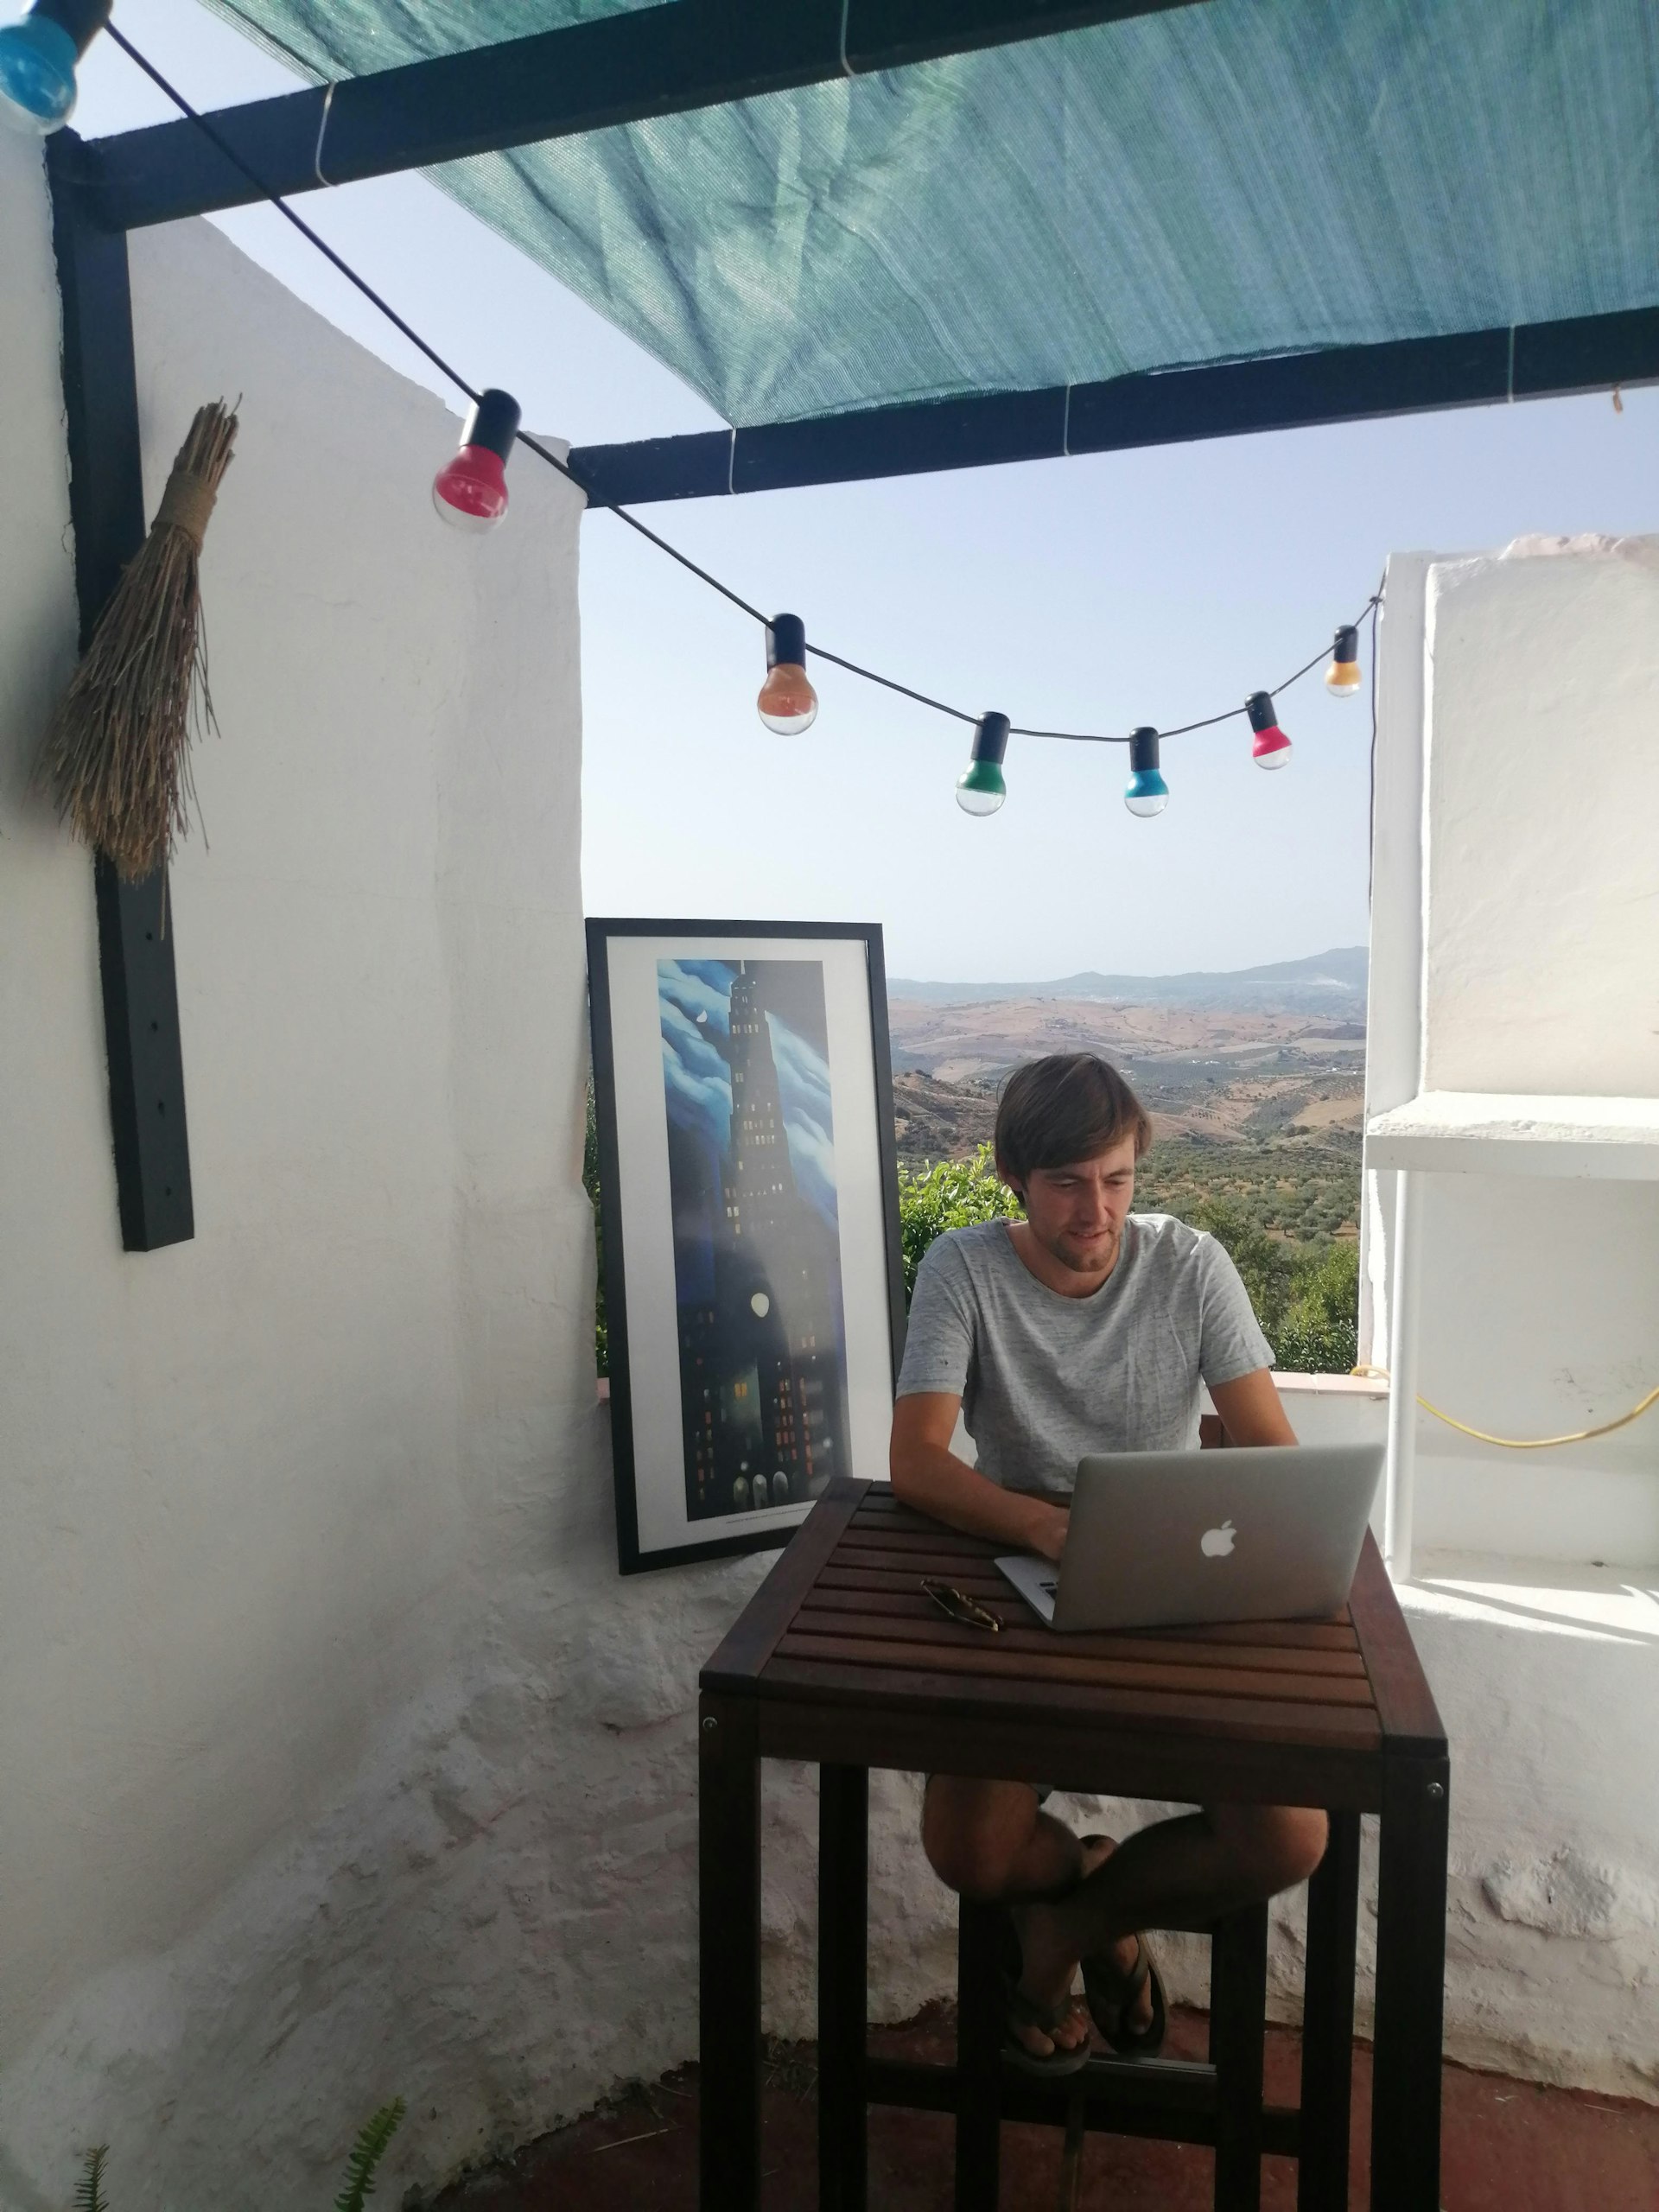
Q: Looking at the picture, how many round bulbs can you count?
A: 7